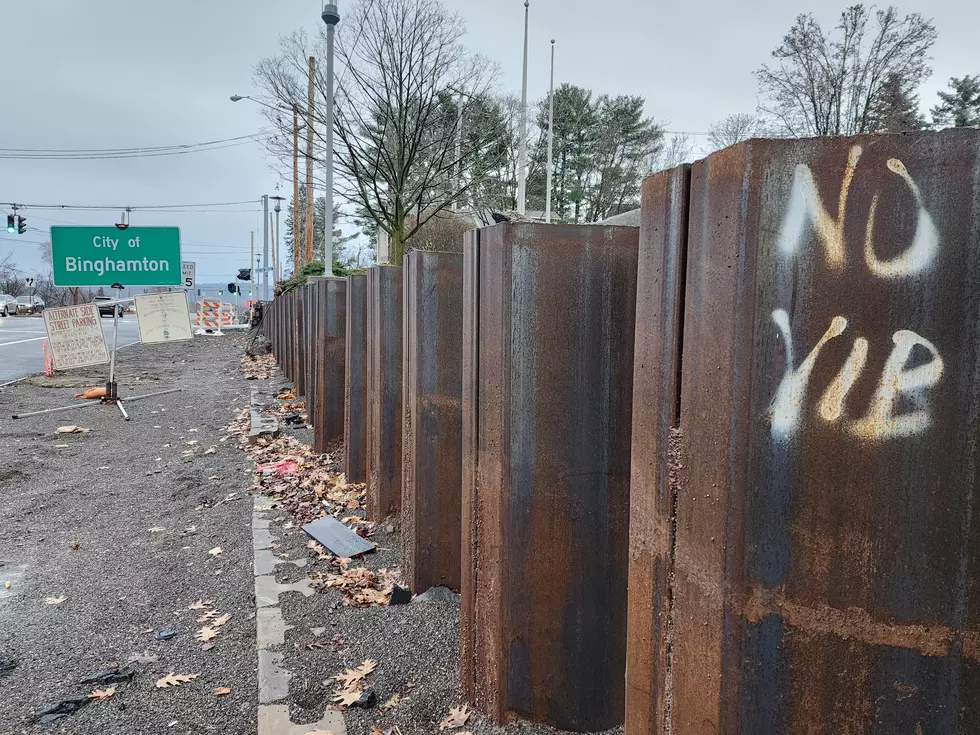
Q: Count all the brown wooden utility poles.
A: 2